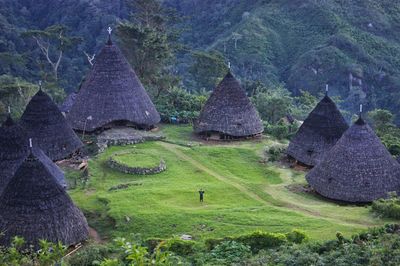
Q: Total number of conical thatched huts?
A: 7